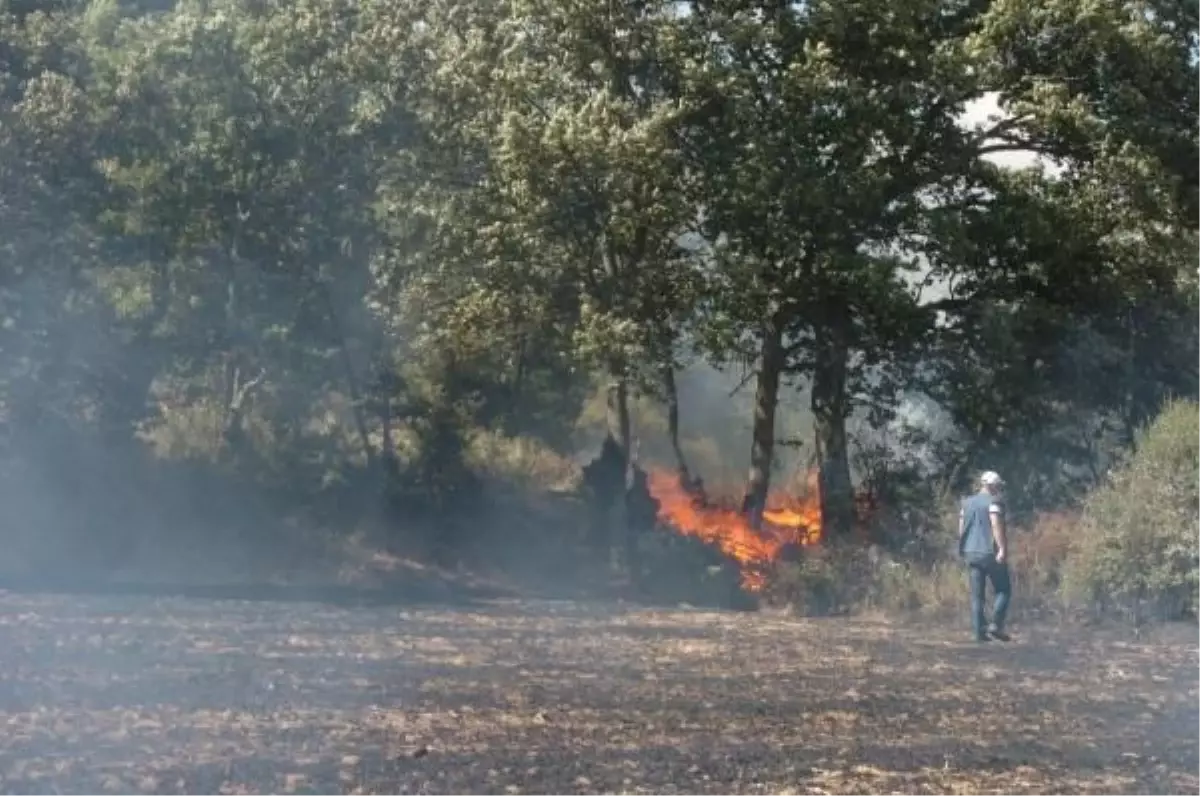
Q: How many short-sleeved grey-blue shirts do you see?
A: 1